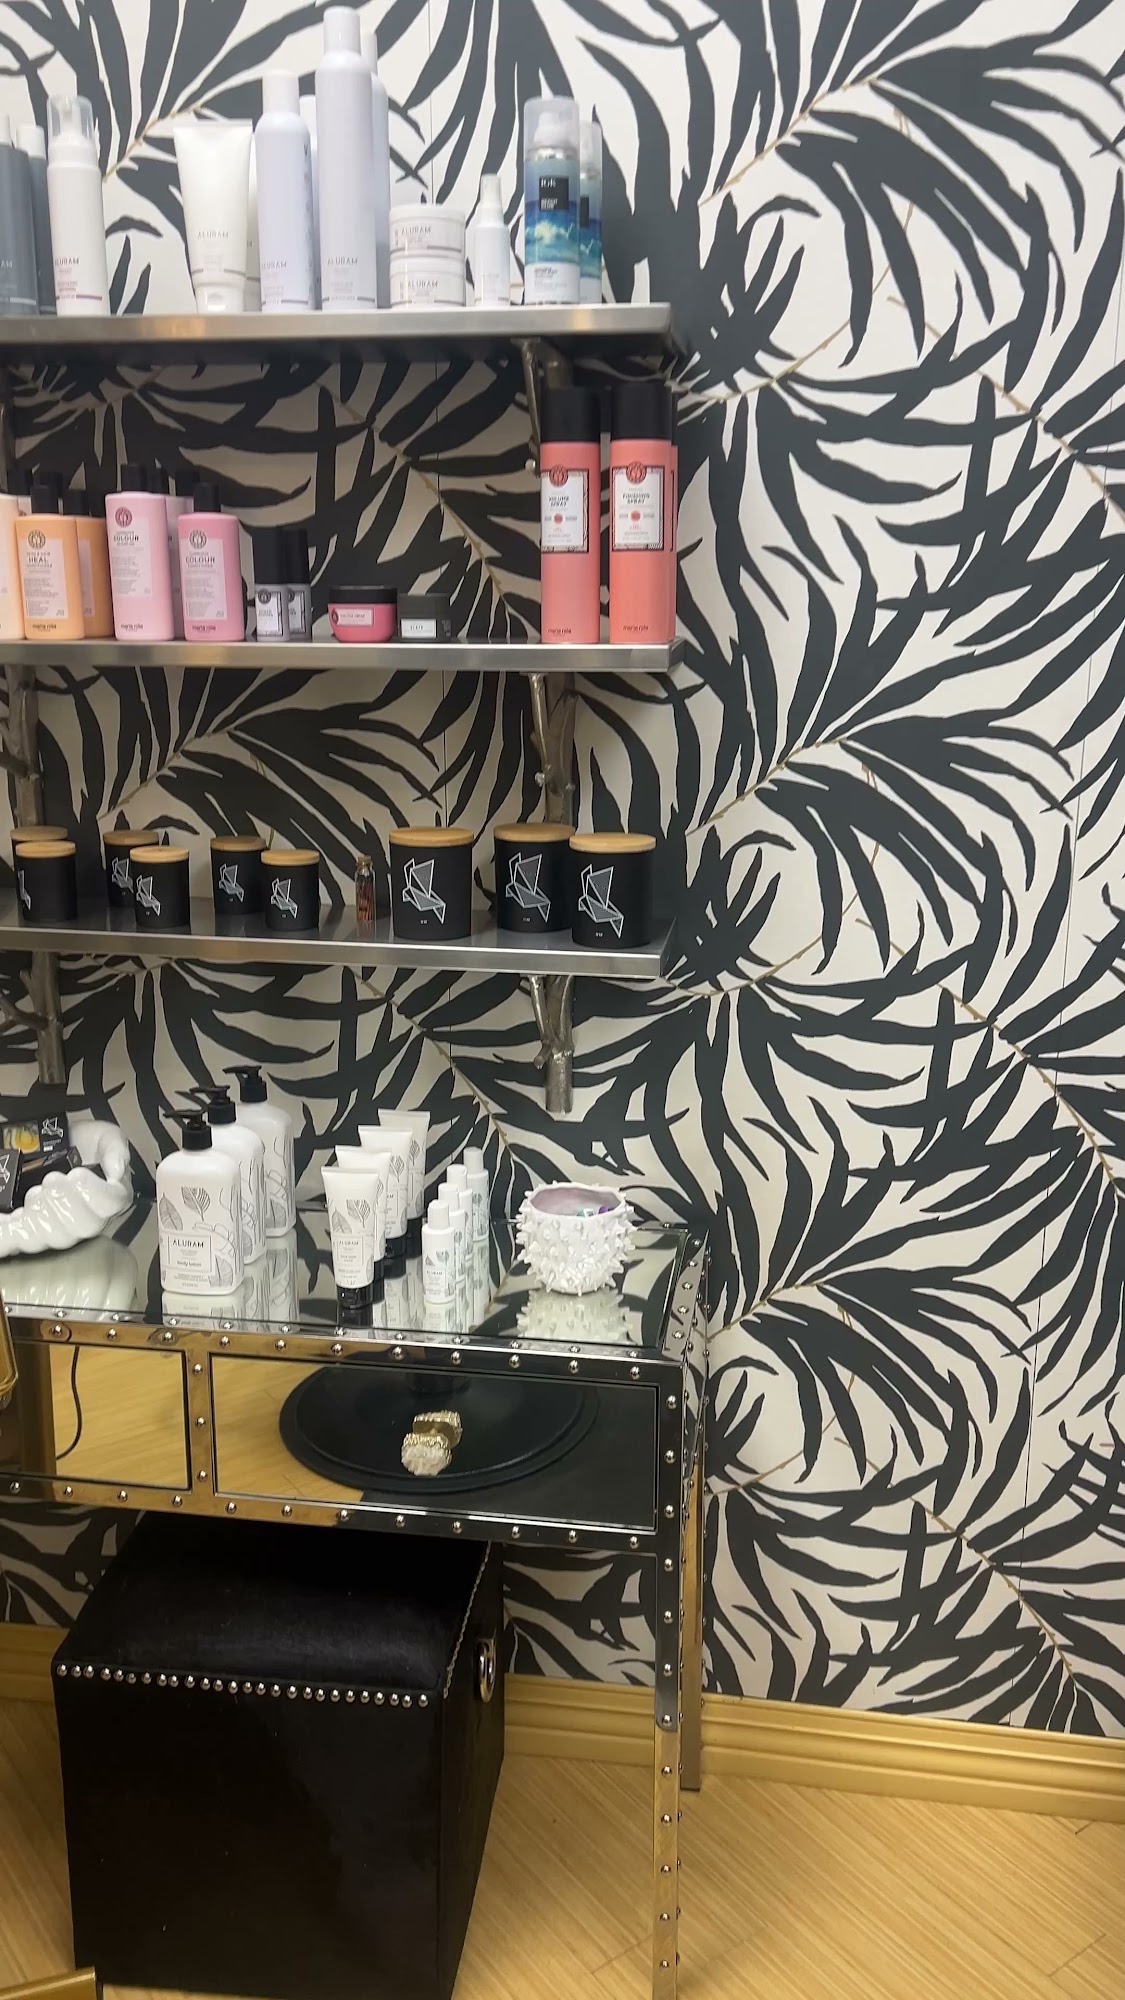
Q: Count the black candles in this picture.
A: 9